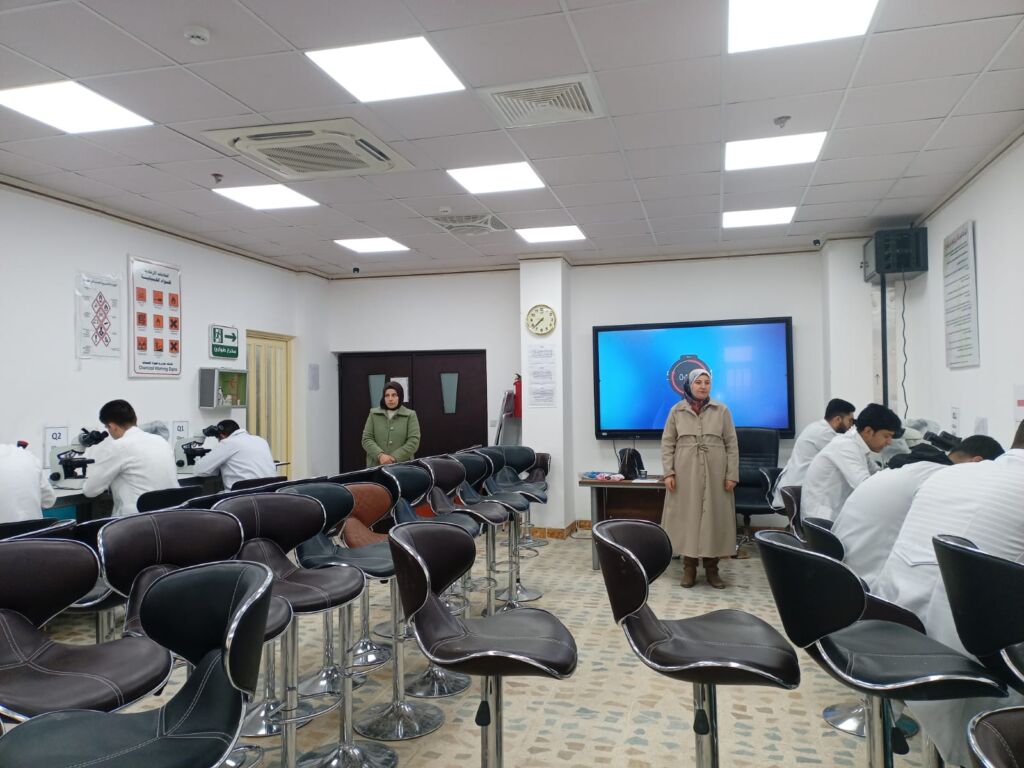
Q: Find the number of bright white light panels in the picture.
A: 9